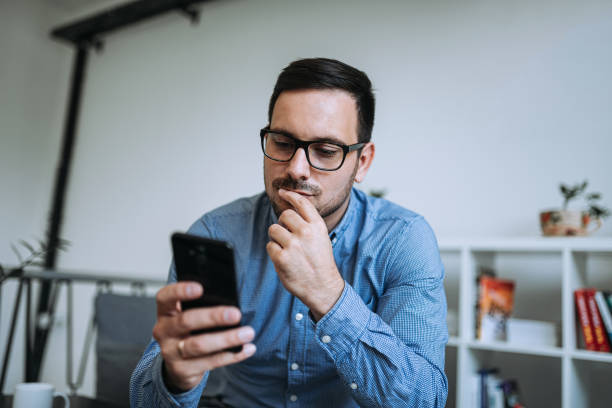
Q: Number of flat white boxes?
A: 1